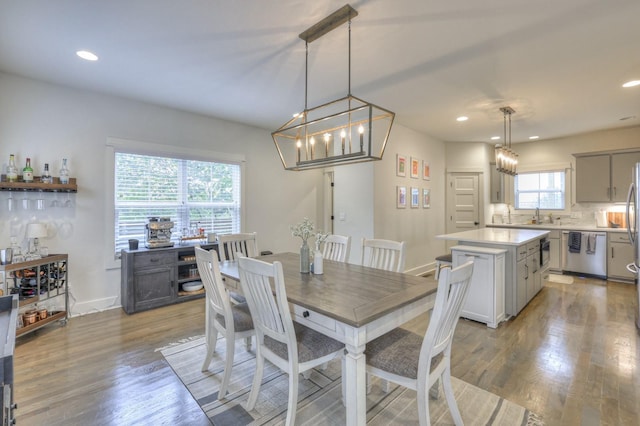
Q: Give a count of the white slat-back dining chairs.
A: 6